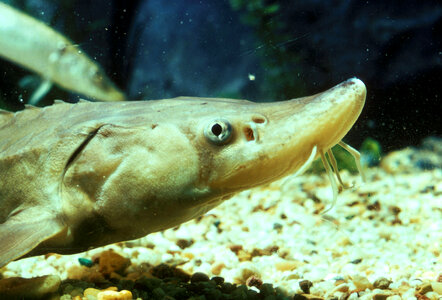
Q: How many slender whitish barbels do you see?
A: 4